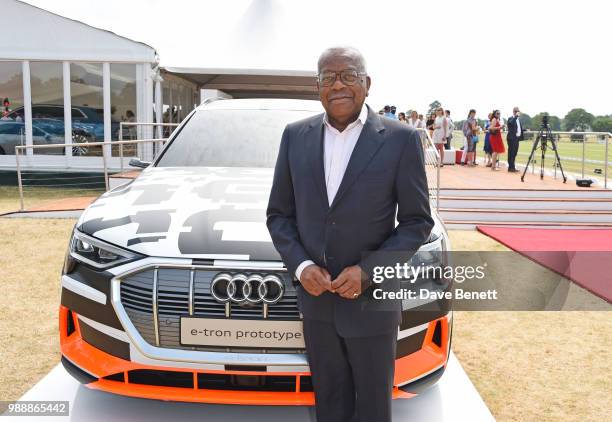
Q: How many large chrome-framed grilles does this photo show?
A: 1